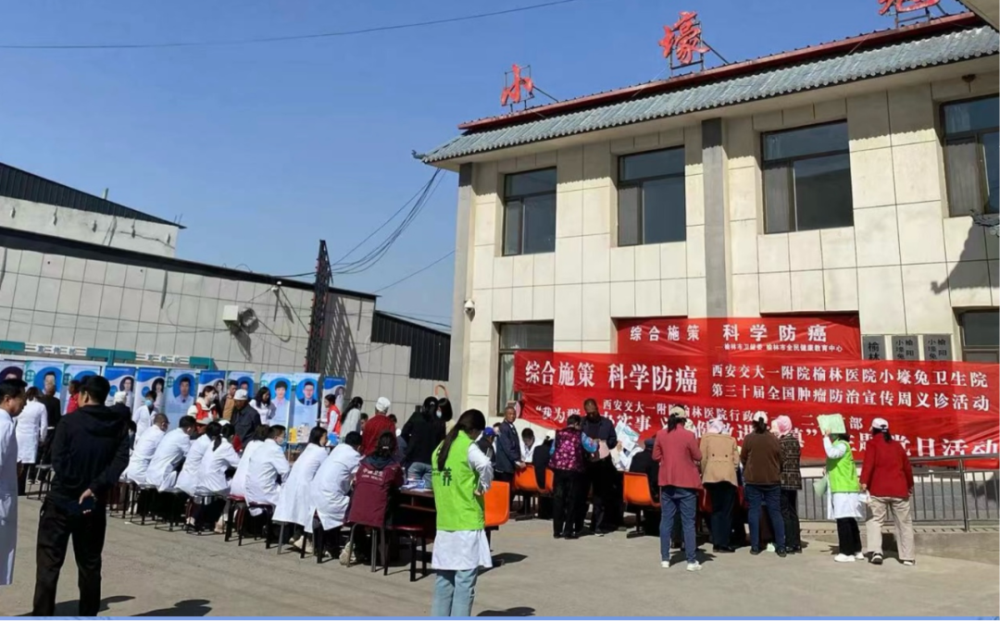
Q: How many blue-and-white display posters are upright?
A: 11